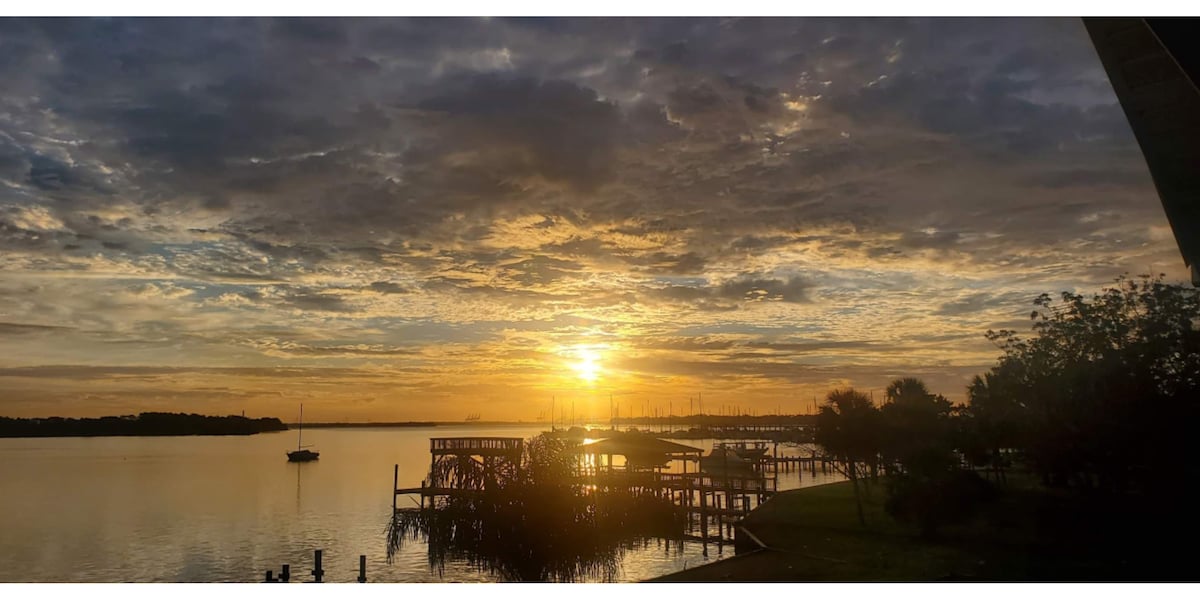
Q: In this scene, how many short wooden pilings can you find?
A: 4